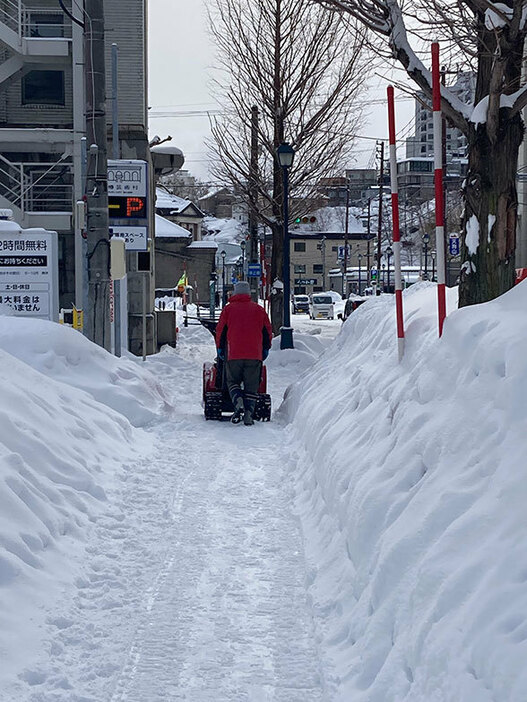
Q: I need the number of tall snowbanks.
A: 2